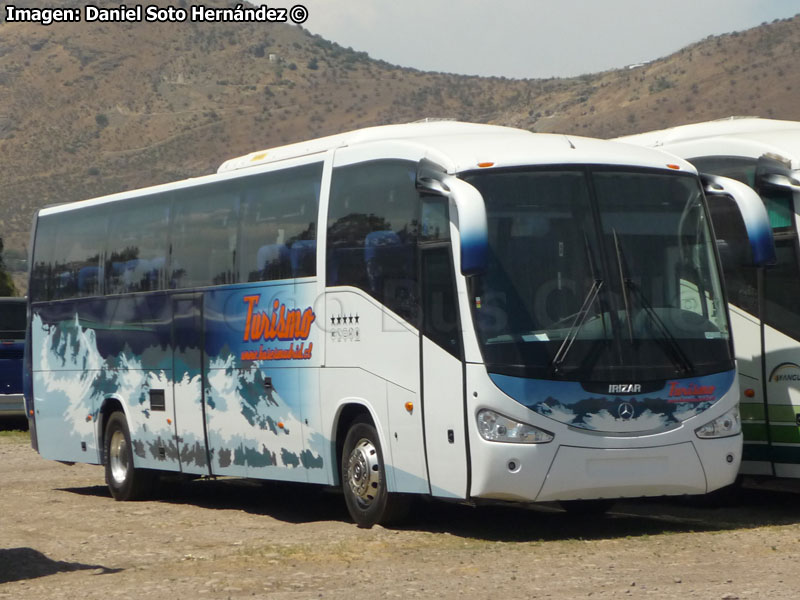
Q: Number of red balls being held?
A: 0